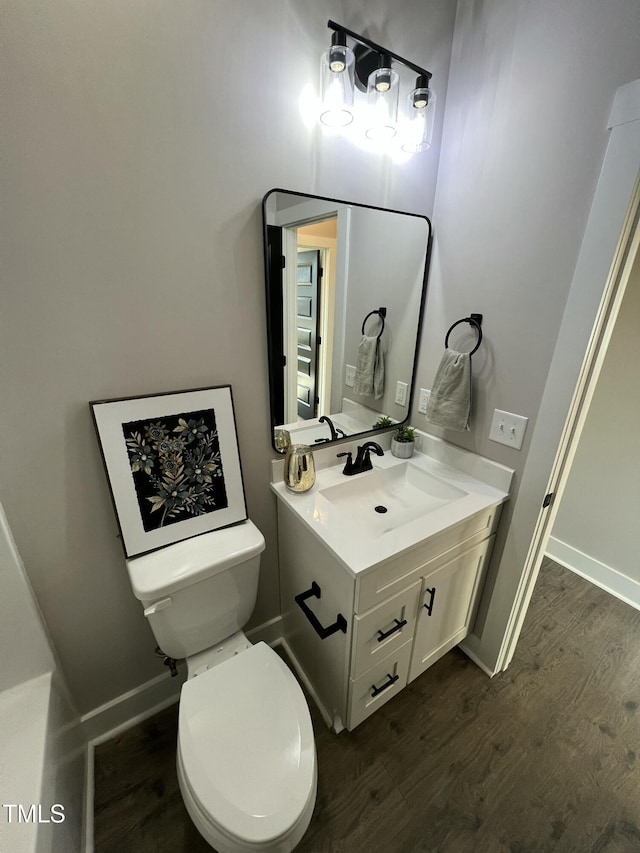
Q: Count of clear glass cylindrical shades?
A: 3